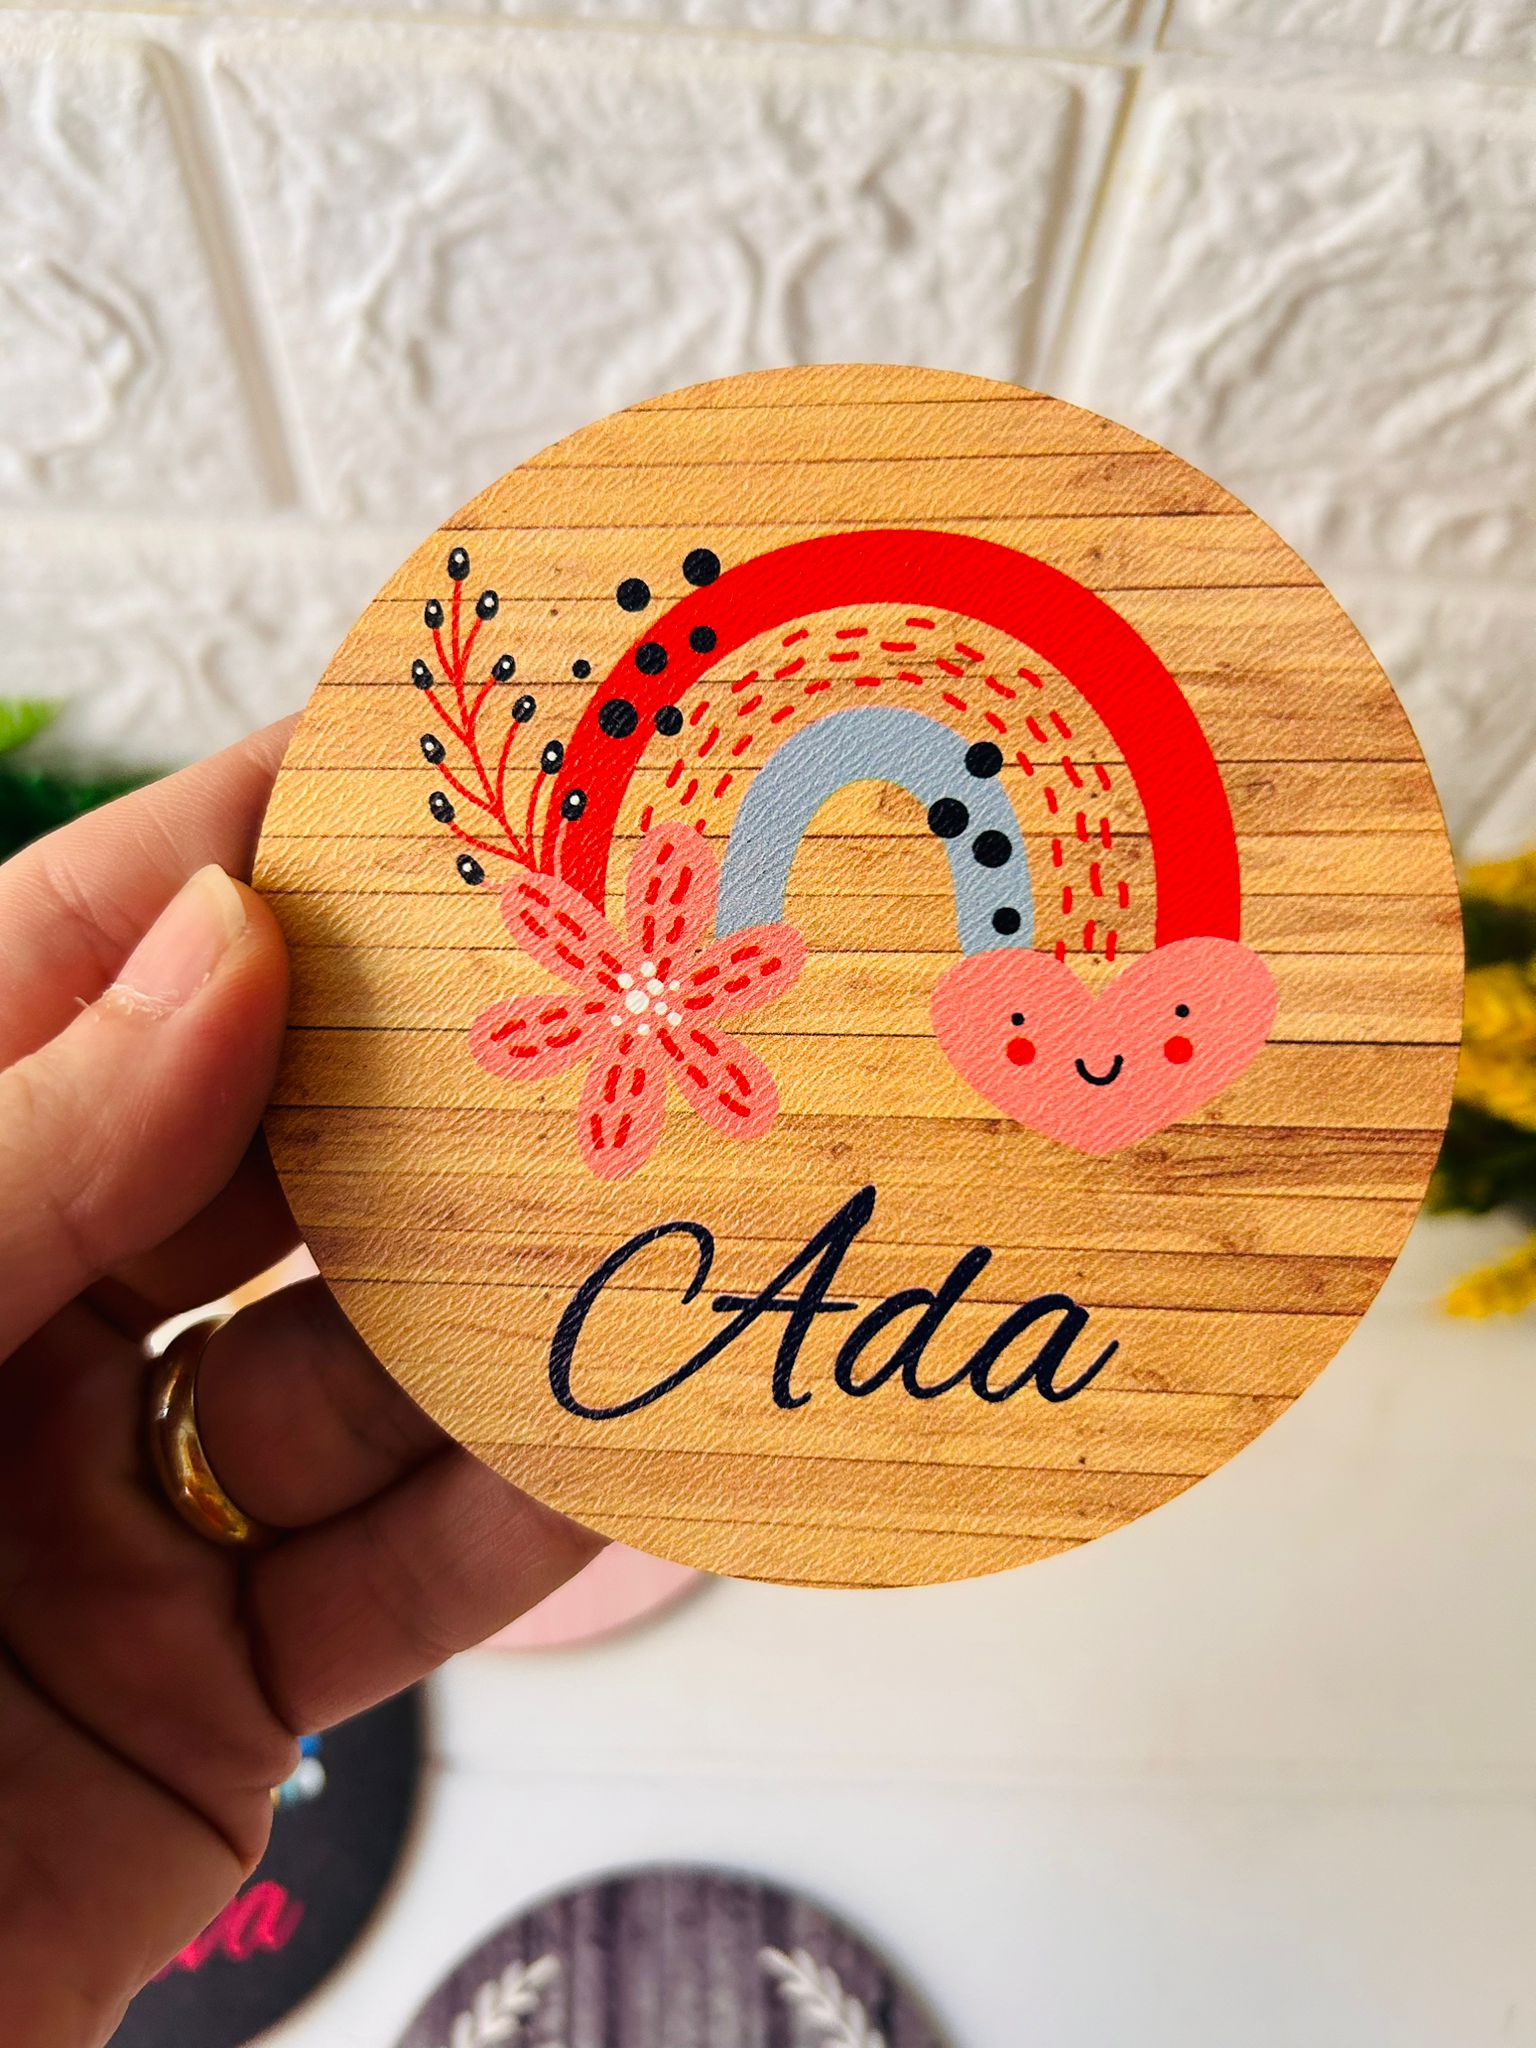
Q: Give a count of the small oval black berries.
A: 11